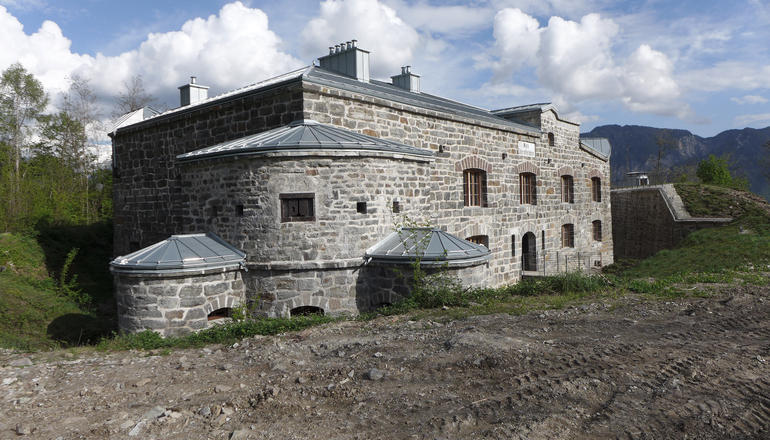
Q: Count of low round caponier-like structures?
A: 2